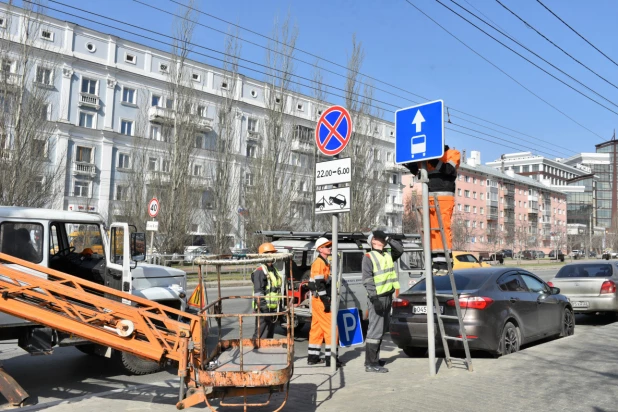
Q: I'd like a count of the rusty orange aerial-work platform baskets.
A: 1